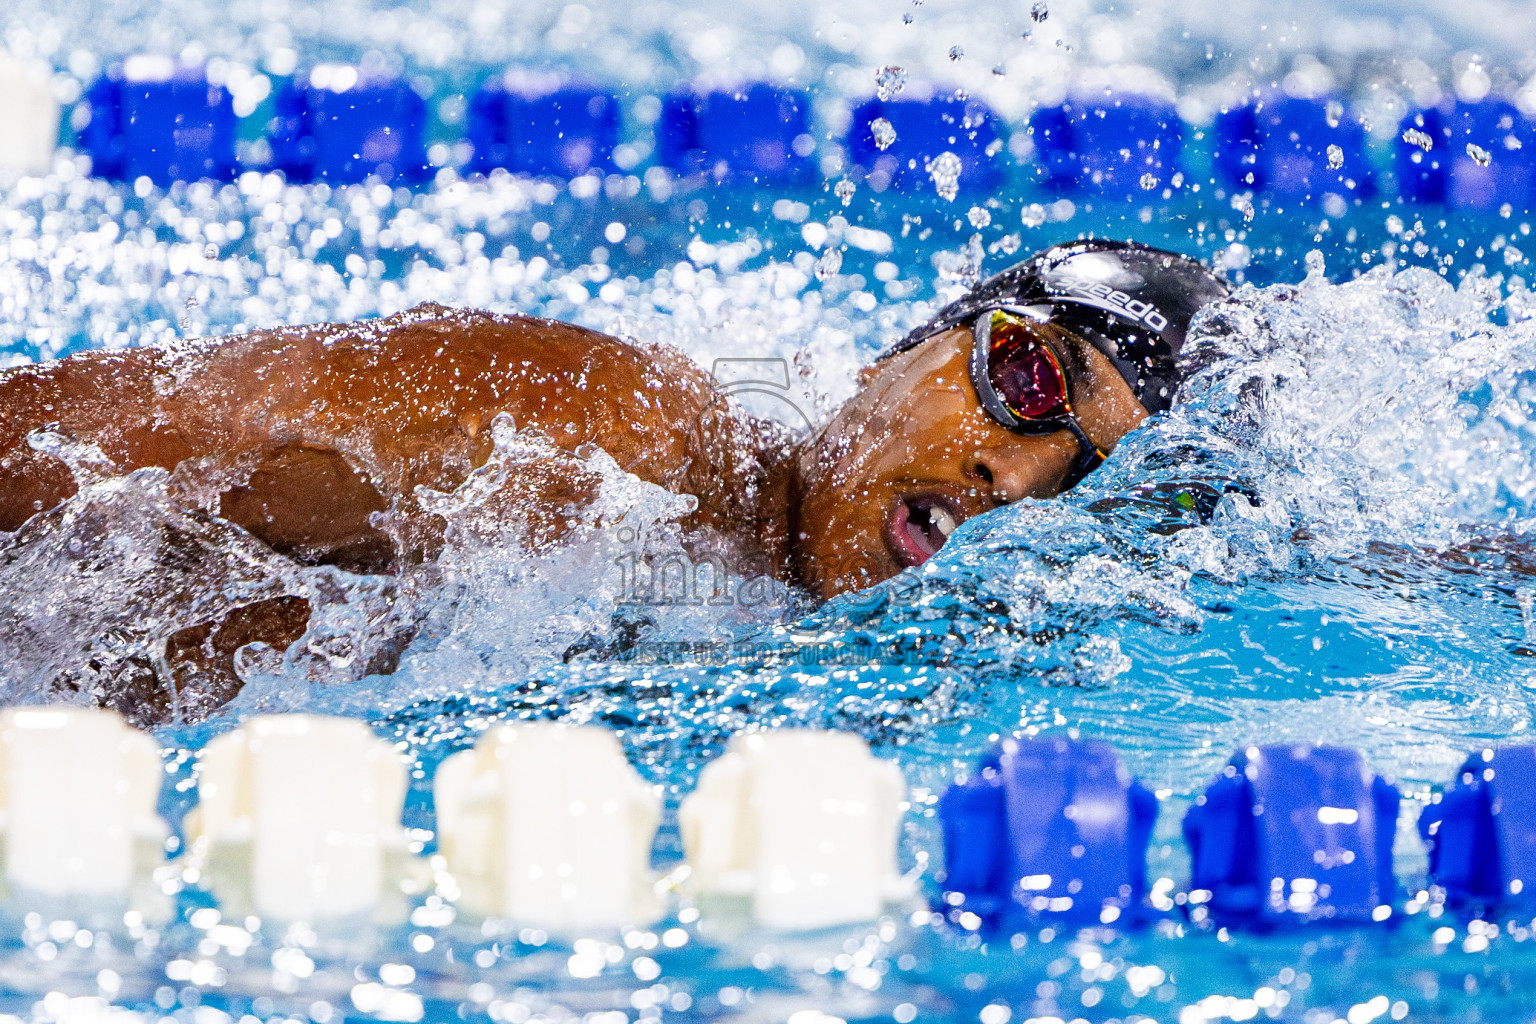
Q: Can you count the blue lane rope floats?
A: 11